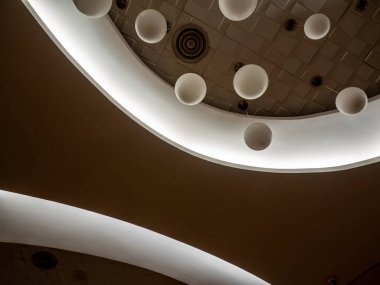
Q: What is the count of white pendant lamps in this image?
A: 8